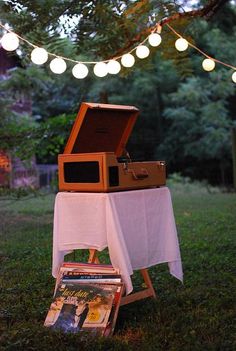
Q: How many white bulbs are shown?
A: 12